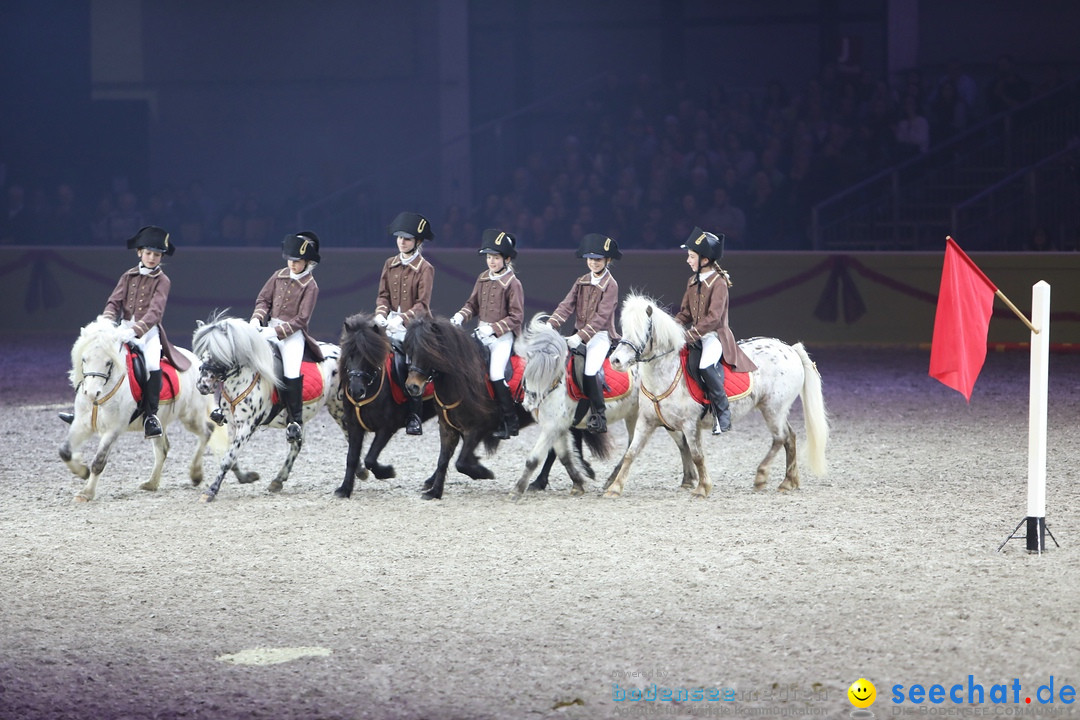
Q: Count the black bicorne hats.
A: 6